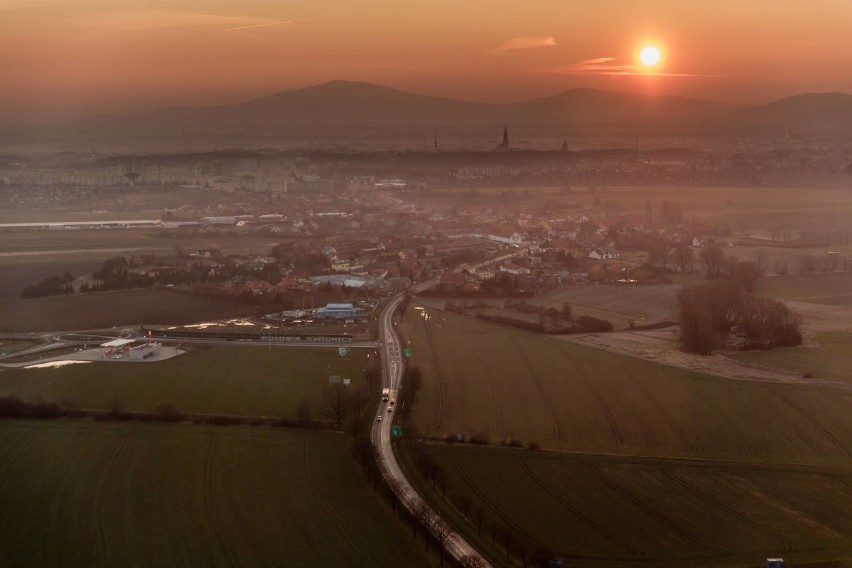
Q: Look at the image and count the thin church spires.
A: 3